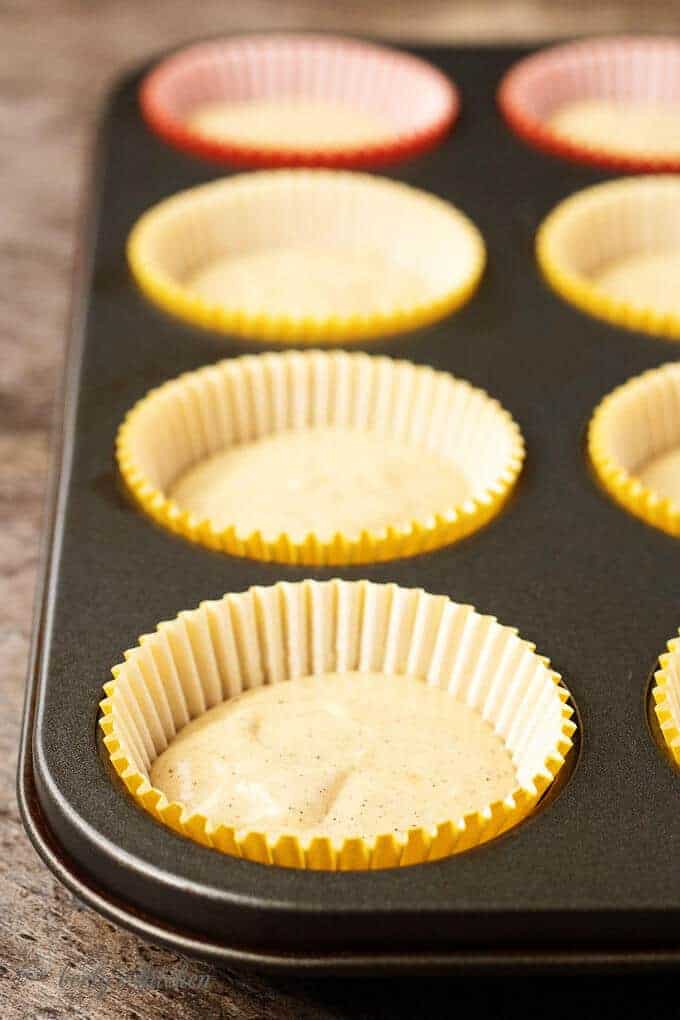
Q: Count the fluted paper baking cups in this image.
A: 8